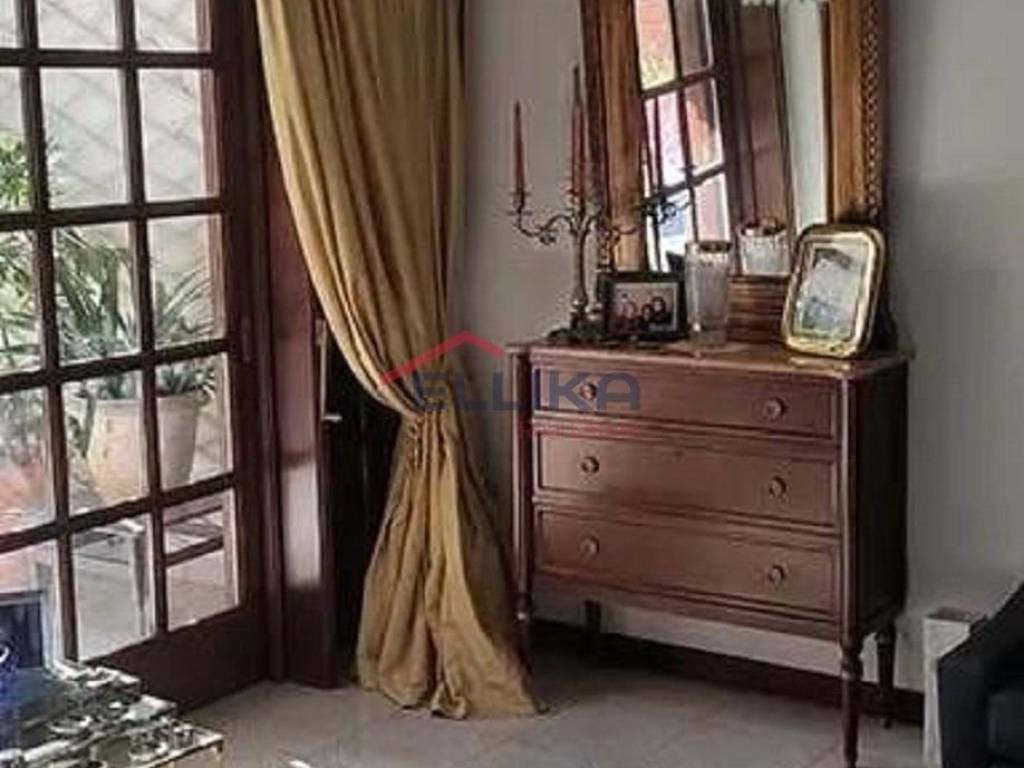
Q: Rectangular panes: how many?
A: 15